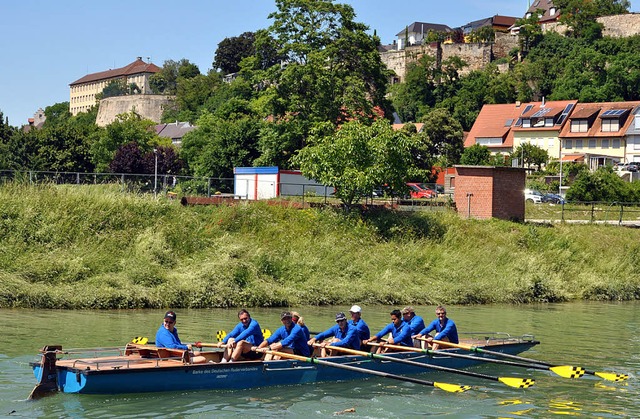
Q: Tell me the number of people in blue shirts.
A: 9